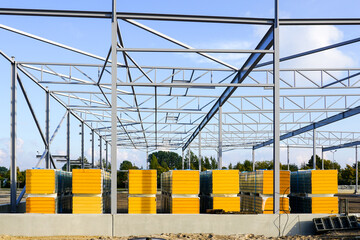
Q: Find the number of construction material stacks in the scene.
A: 7